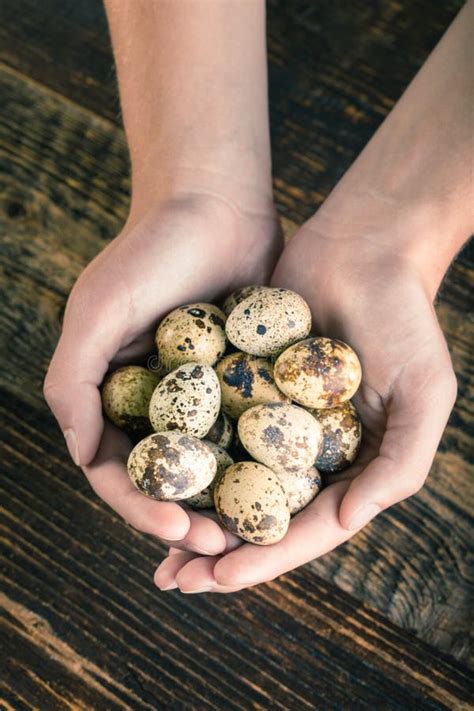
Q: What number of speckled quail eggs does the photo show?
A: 14